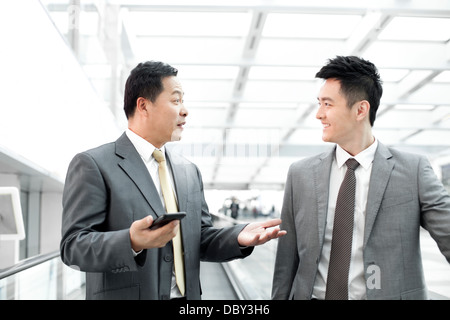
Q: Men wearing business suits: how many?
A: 2